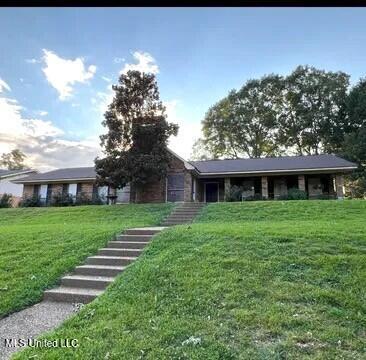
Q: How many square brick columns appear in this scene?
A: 4